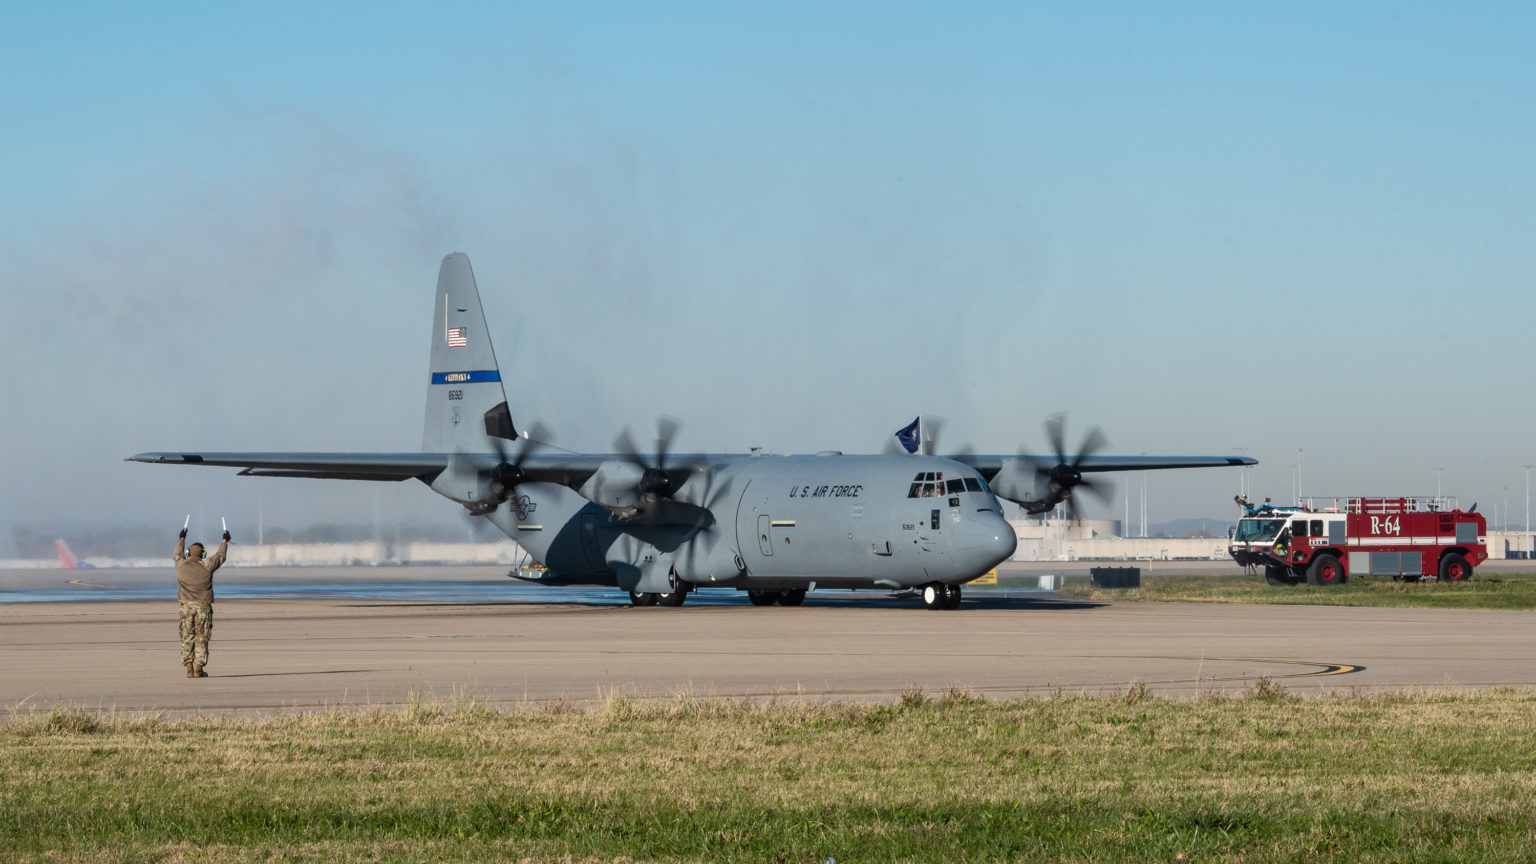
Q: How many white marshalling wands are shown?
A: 2